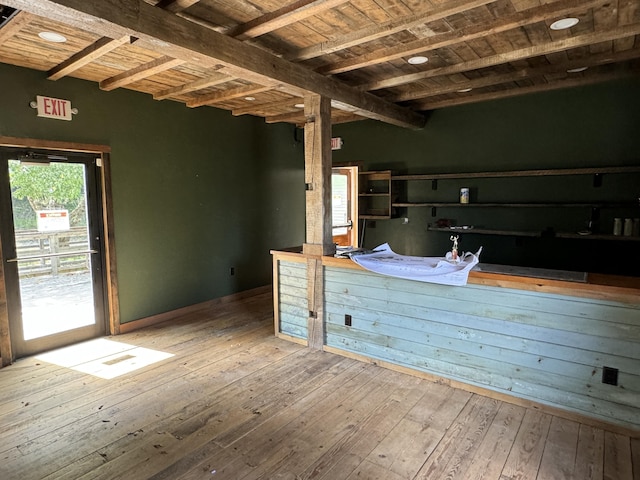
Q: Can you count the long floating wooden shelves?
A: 3